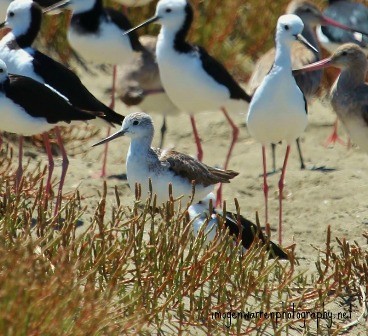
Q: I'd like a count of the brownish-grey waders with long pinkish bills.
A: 2